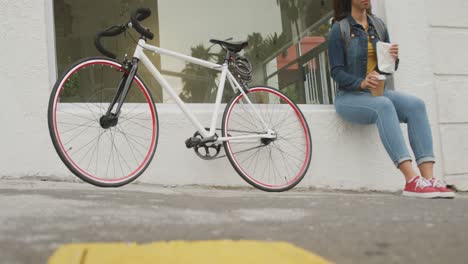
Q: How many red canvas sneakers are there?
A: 2